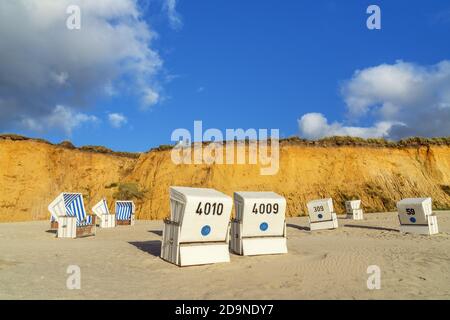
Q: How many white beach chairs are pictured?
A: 8